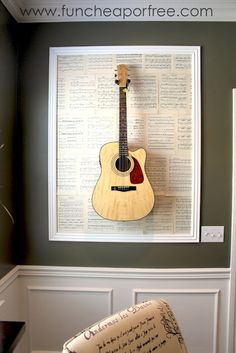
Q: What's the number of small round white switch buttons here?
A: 3